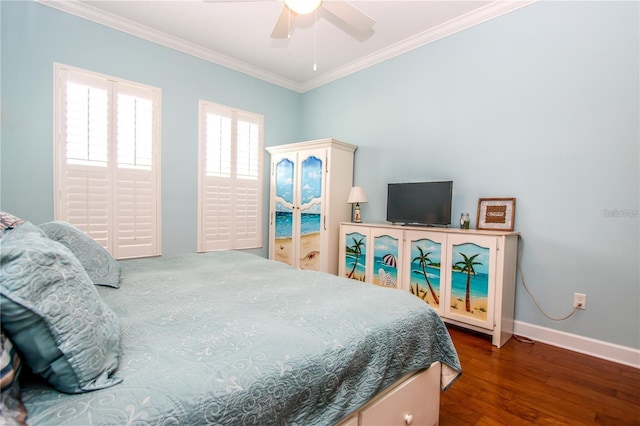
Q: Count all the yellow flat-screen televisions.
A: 0